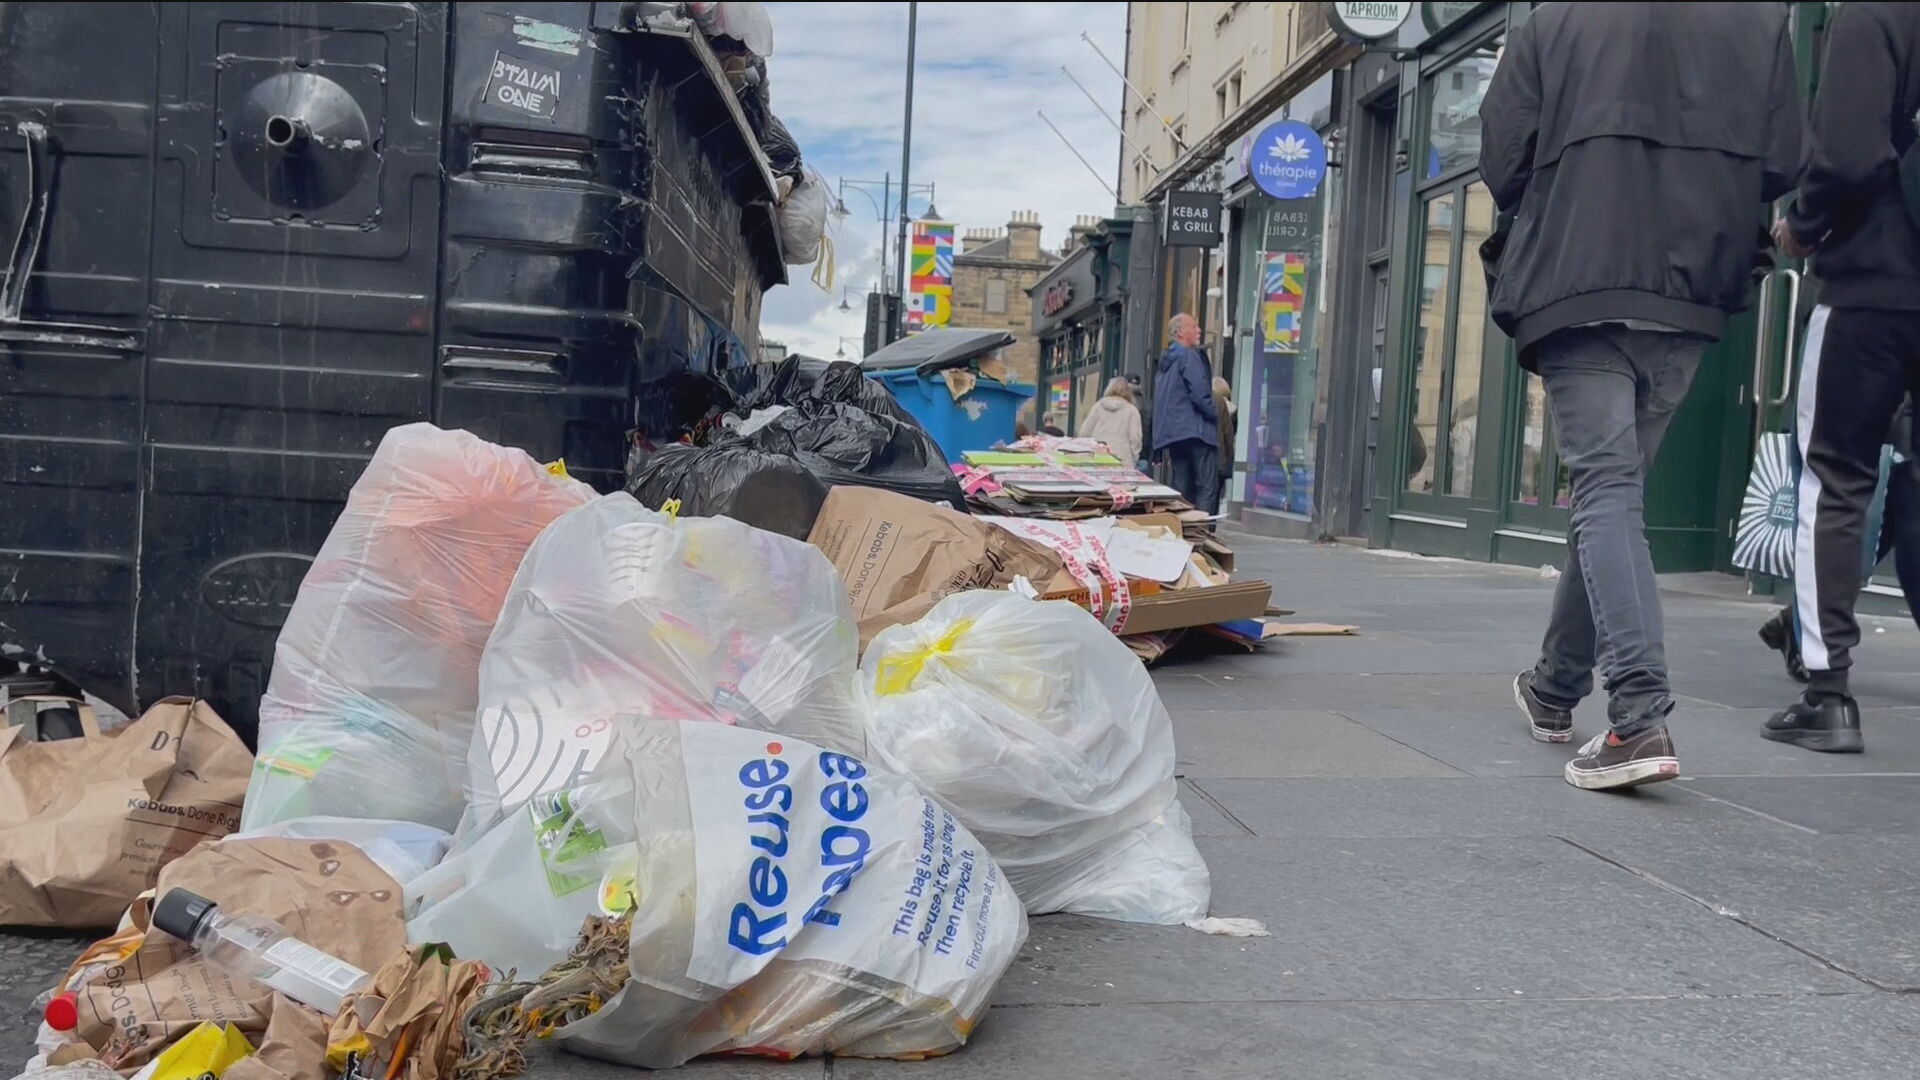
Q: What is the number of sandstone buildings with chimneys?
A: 1